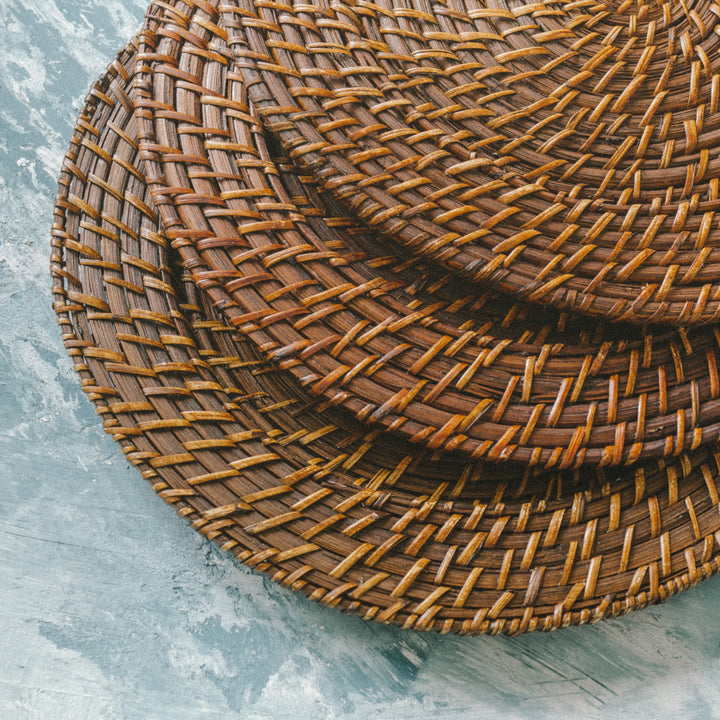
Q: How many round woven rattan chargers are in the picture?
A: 3